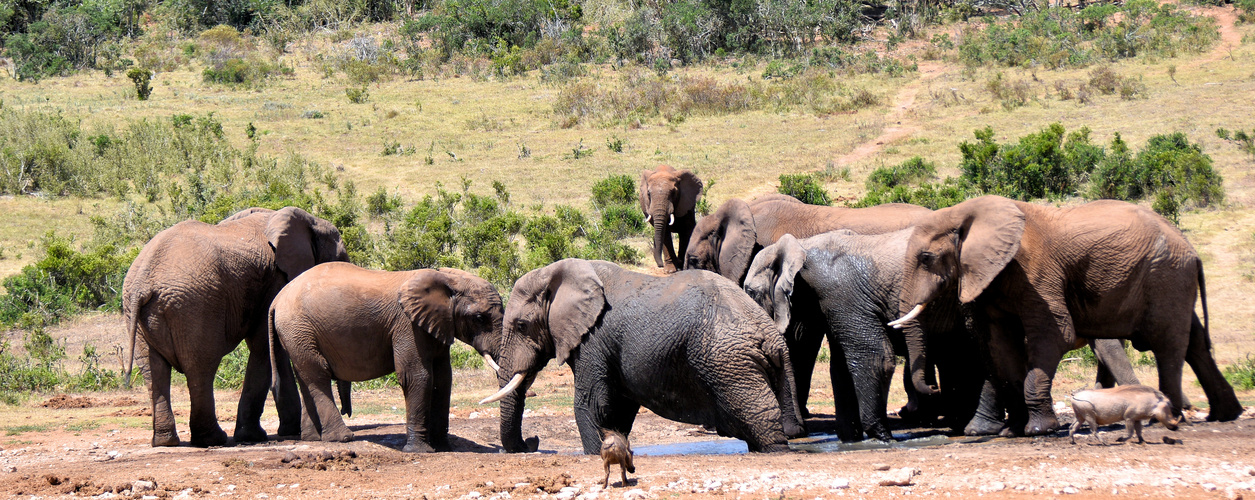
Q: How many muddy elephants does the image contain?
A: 2